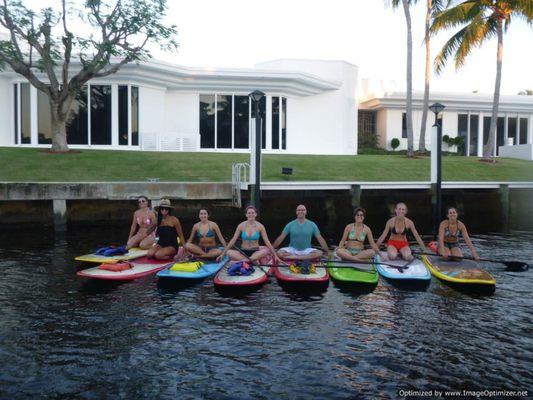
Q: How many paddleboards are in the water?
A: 8